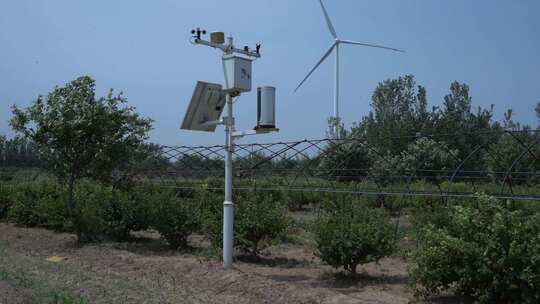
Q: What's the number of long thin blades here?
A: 3